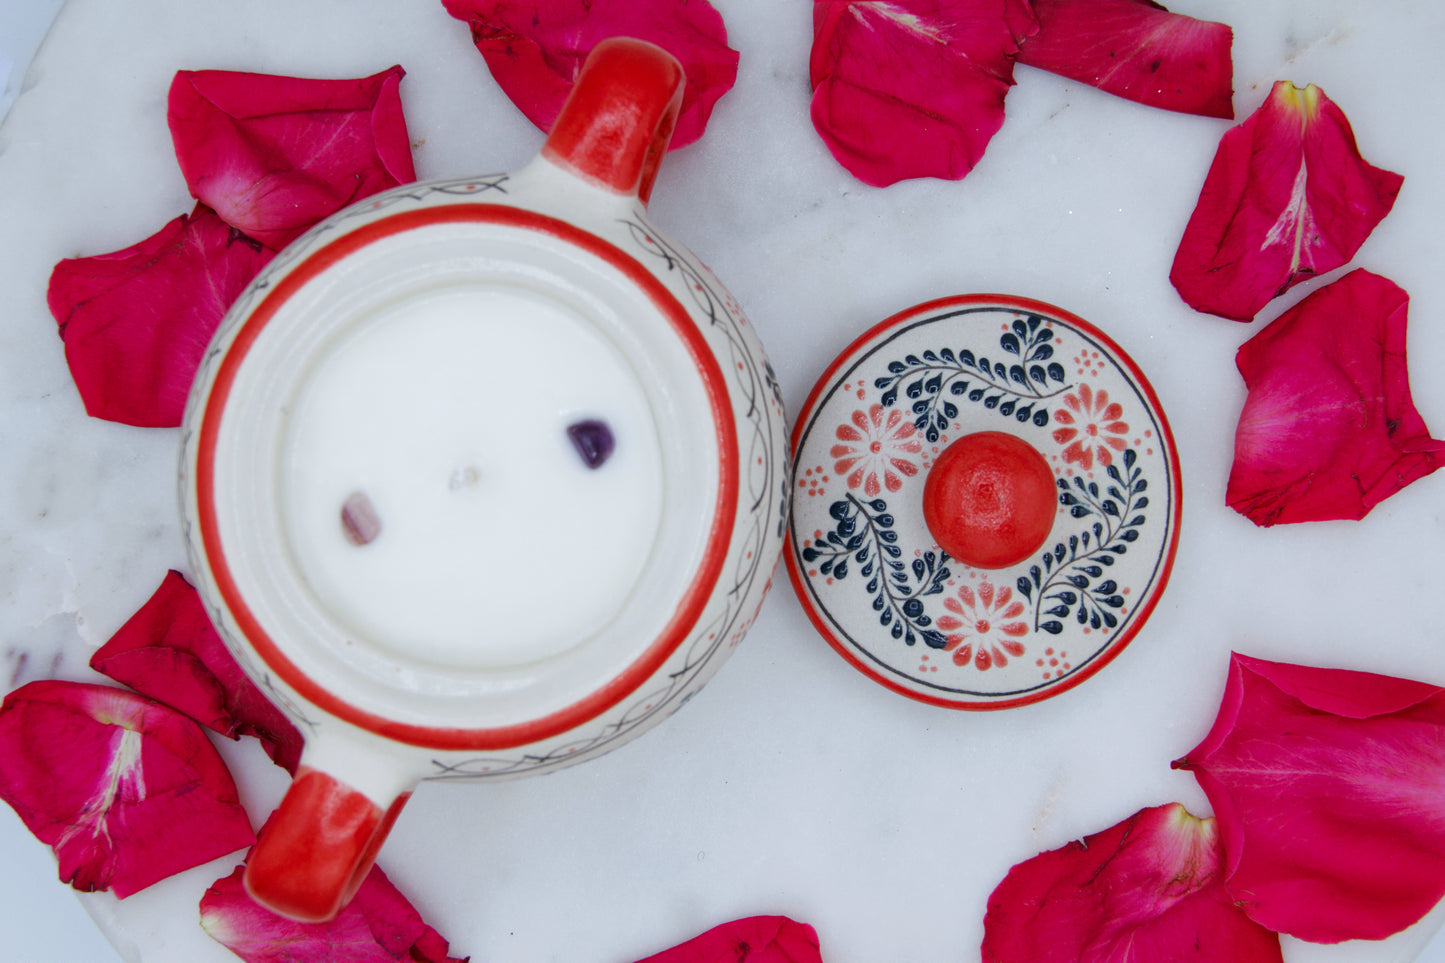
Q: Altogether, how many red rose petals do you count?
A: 13